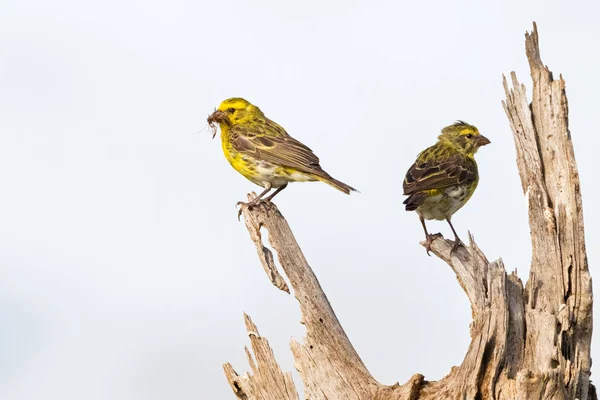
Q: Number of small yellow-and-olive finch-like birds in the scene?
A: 2